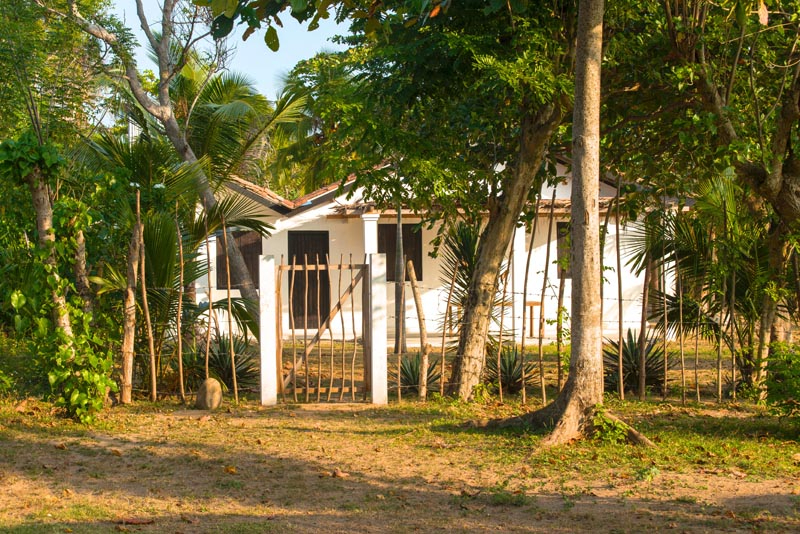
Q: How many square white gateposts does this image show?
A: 2